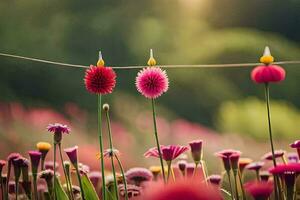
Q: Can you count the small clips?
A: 3